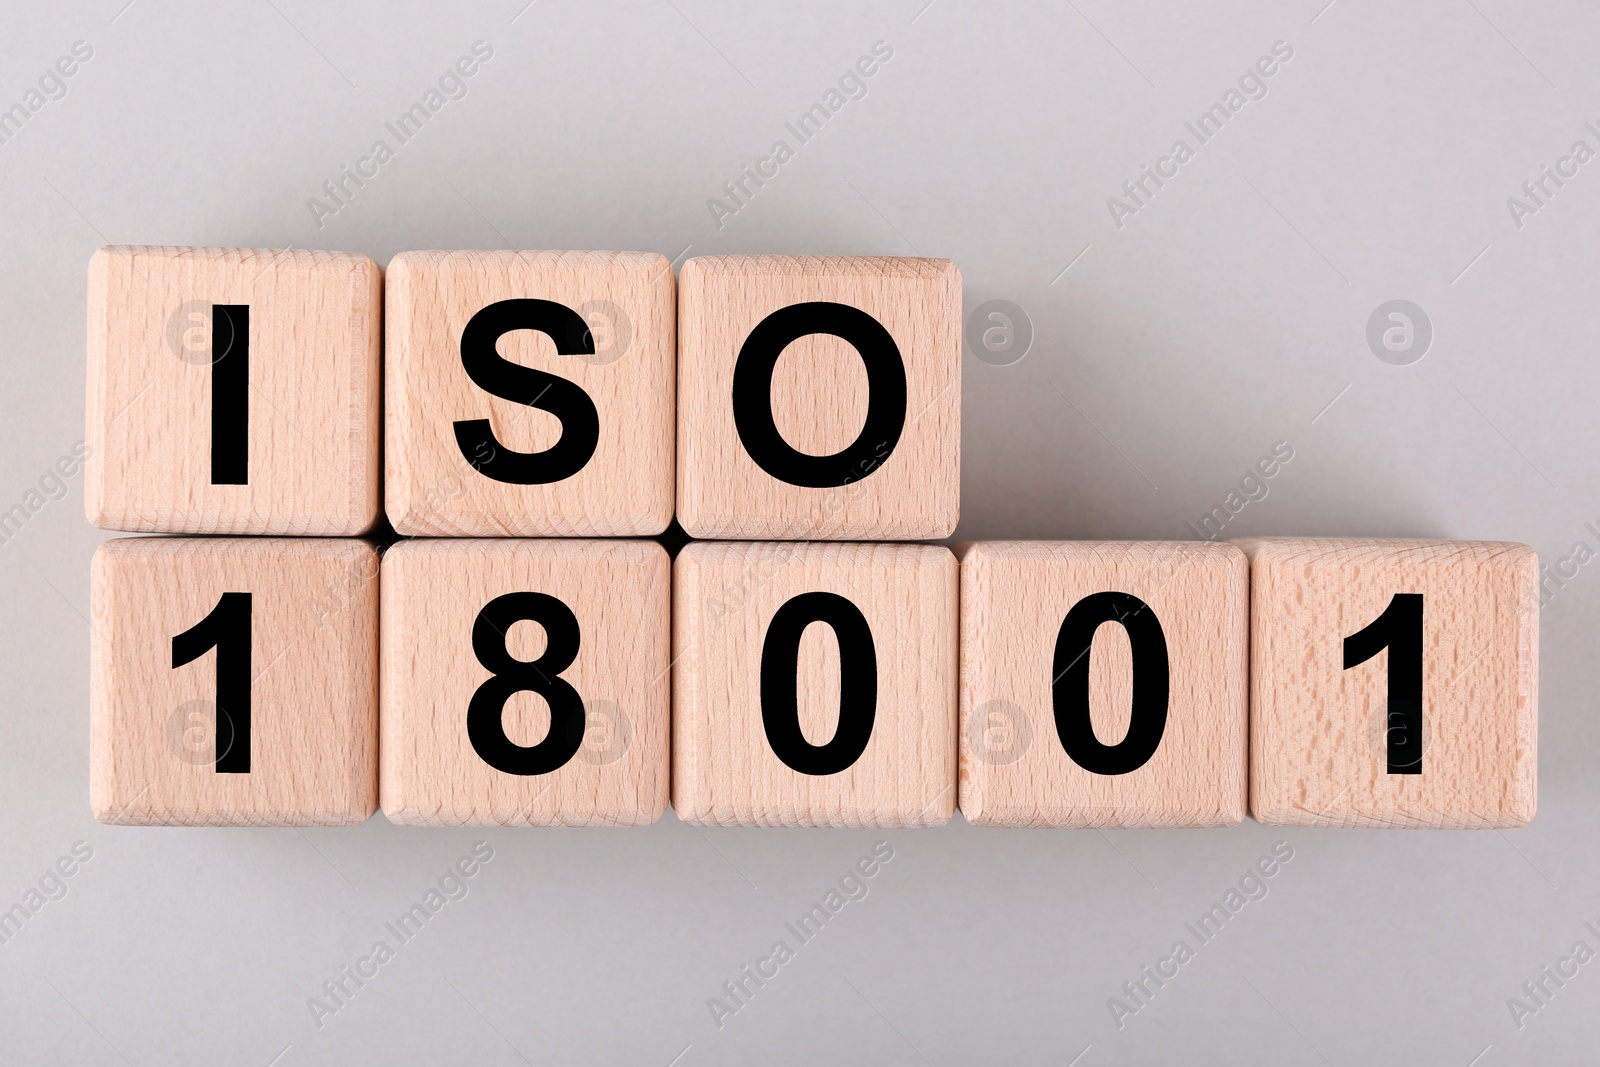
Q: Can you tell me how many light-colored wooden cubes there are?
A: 8